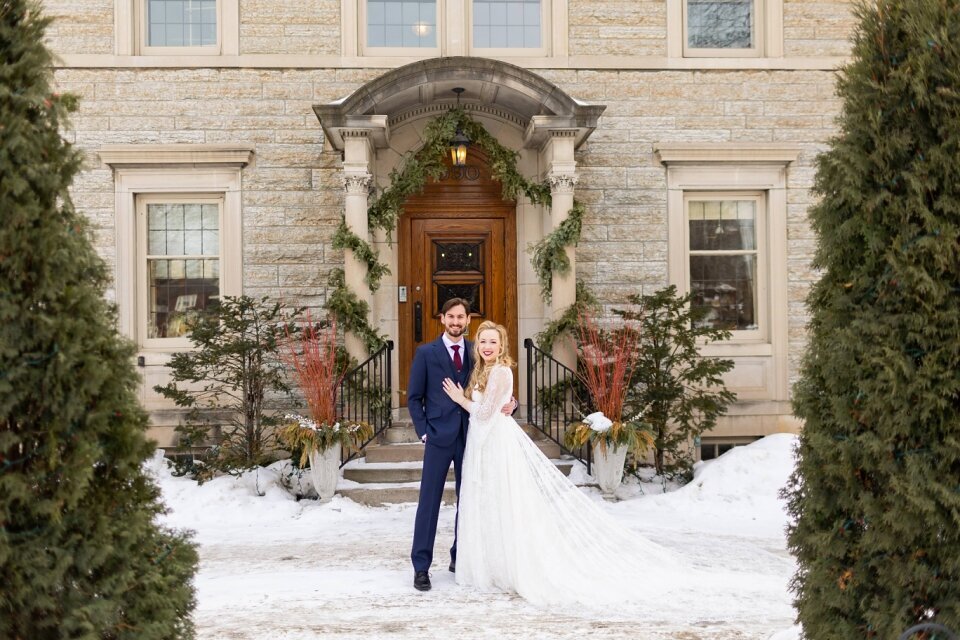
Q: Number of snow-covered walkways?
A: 1